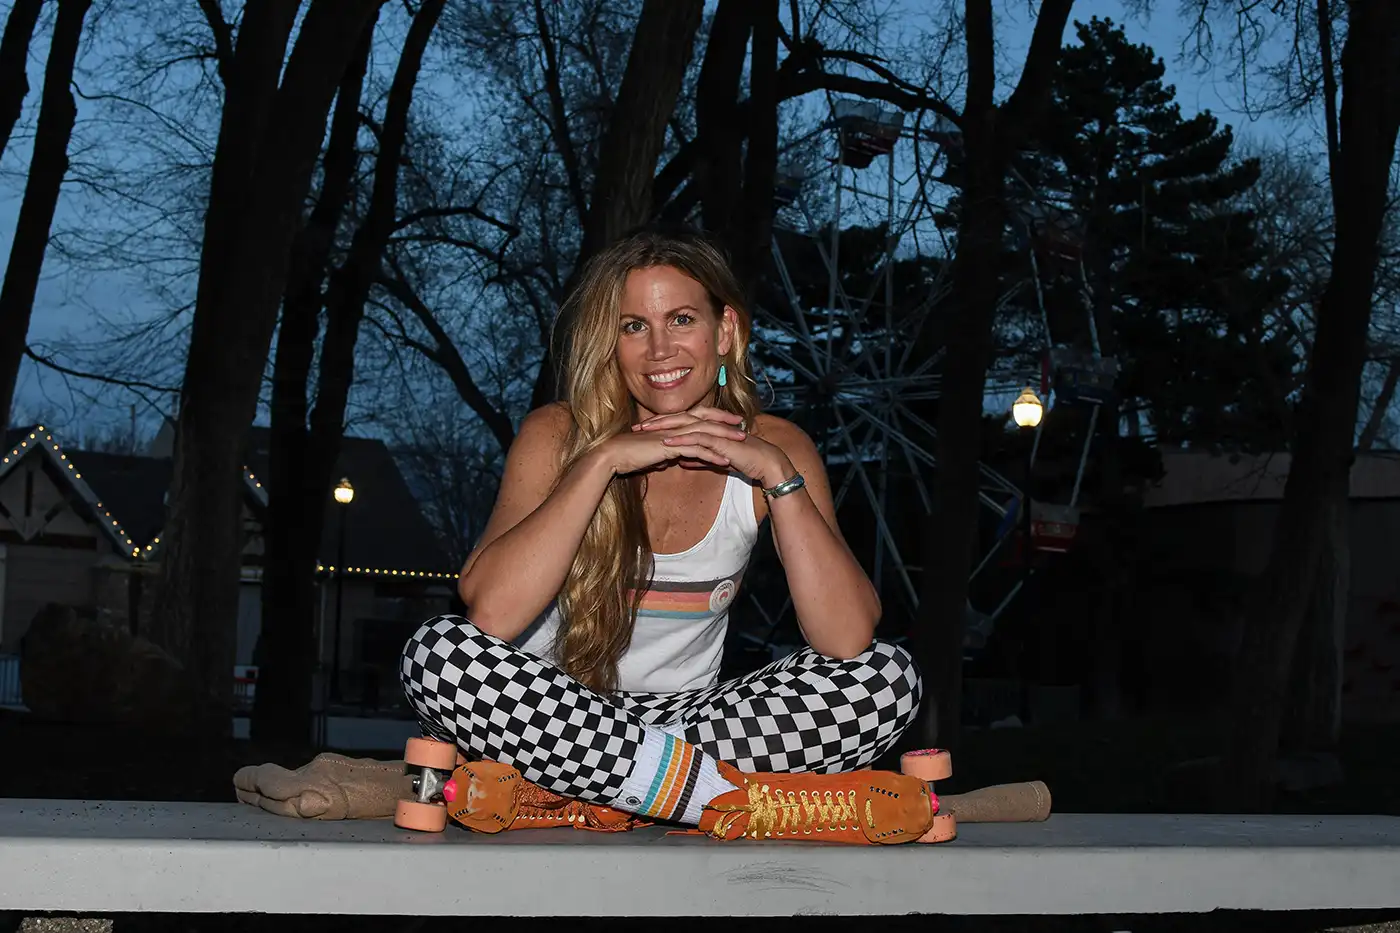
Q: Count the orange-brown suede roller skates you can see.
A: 2